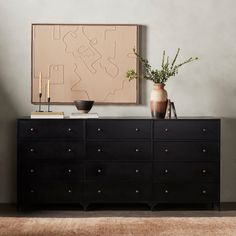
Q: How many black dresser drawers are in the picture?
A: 12